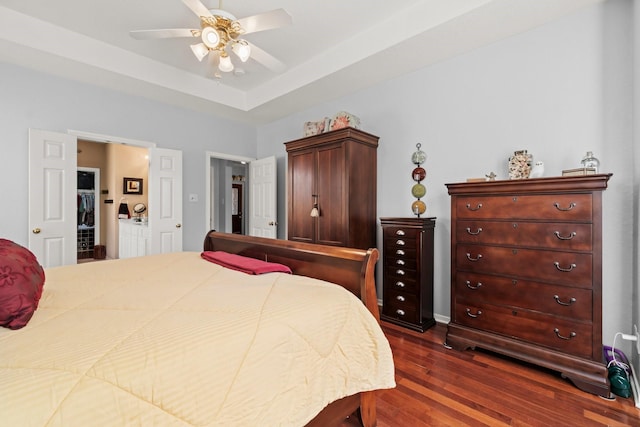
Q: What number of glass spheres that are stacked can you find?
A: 4